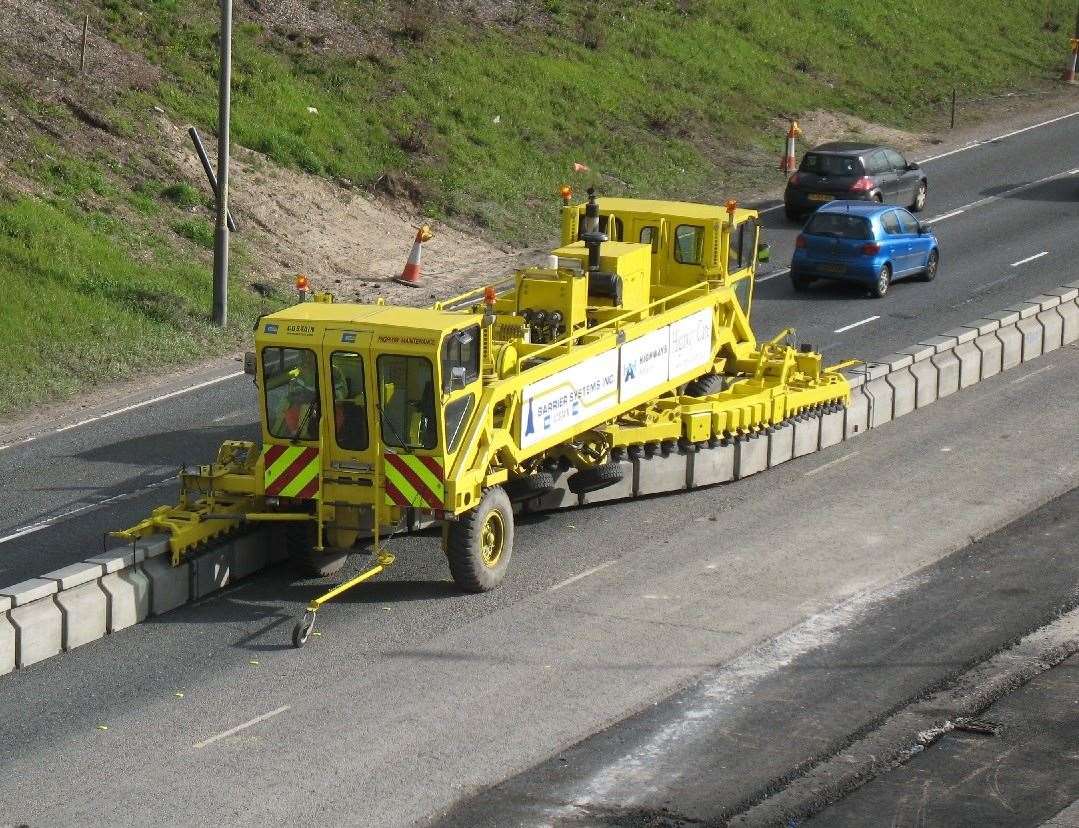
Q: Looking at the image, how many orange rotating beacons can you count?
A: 4